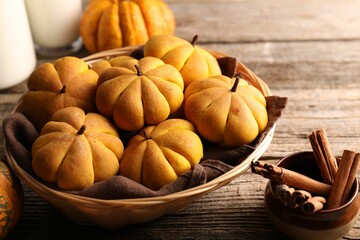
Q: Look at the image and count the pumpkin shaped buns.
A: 7